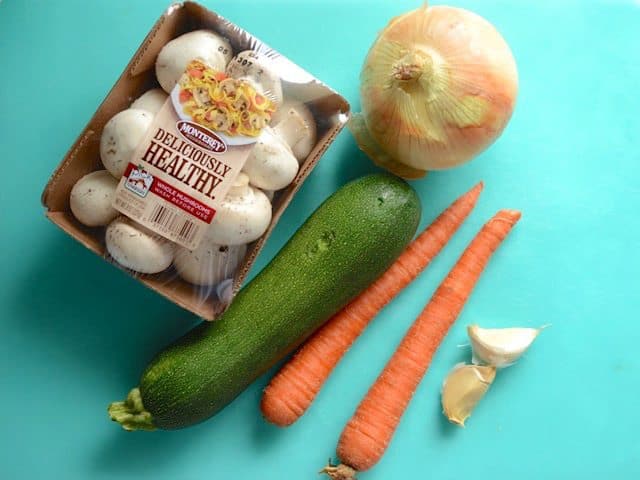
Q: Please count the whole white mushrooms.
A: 10